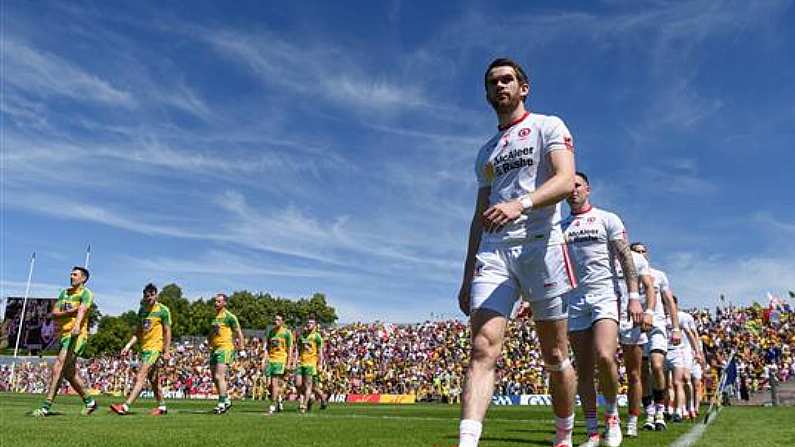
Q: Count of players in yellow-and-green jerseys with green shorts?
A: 5